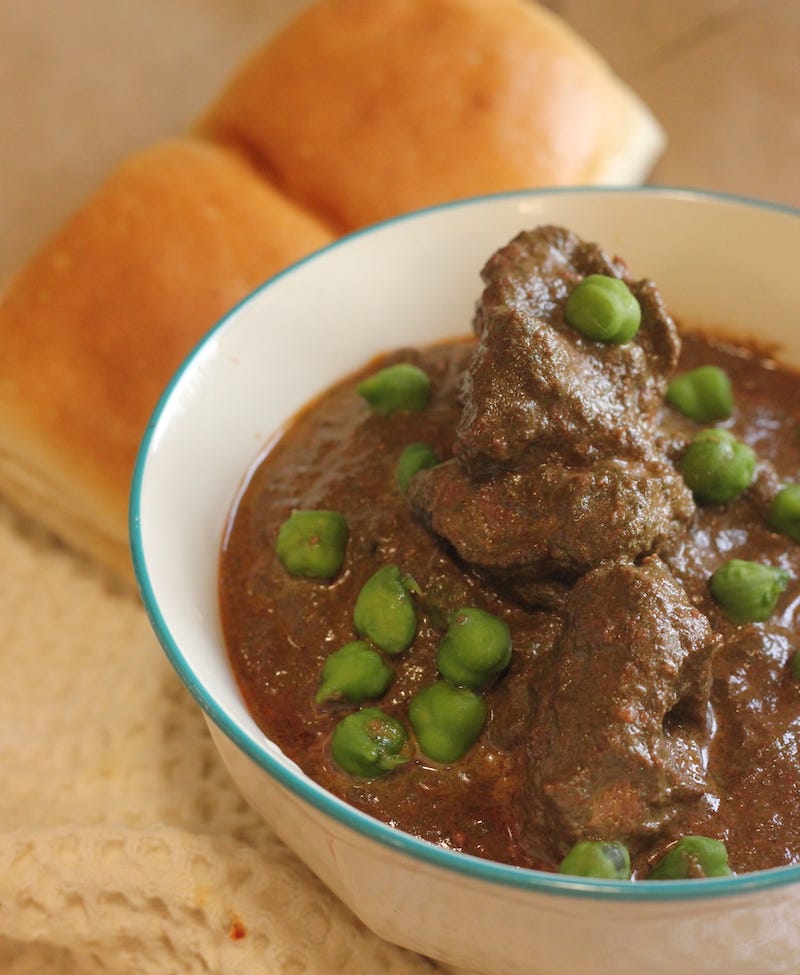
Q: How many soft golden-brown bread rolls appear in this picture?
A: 2